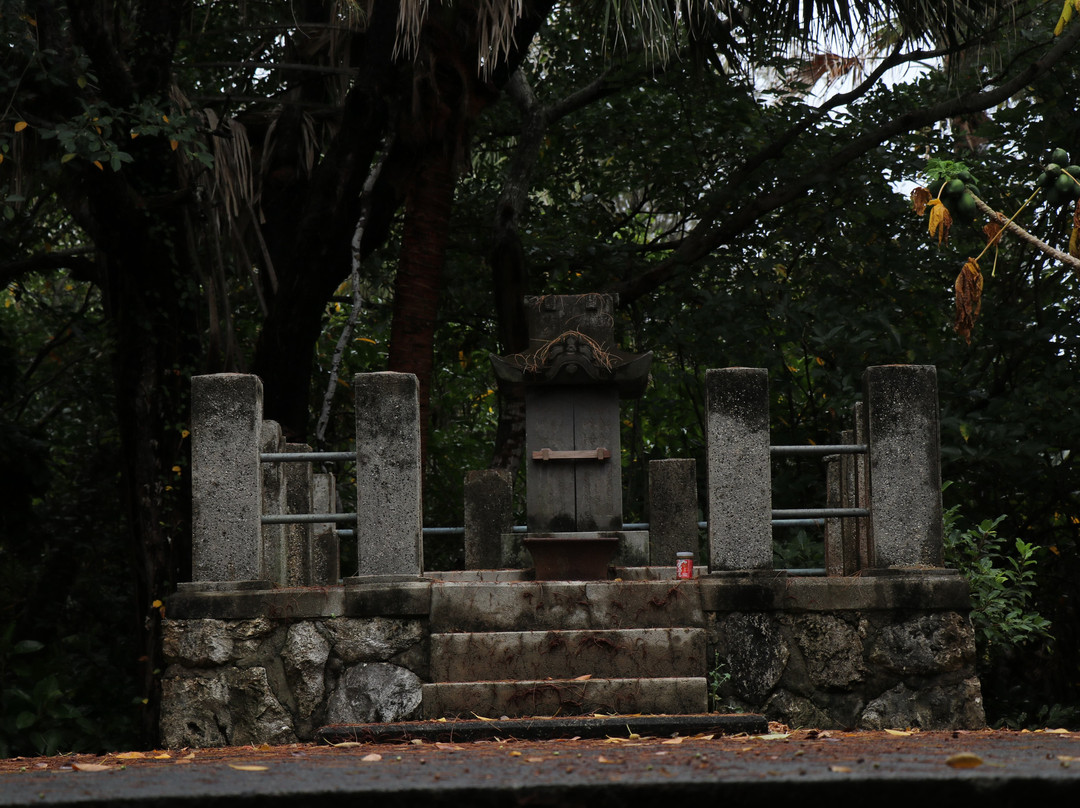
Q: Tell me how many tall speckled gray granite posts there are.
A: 4